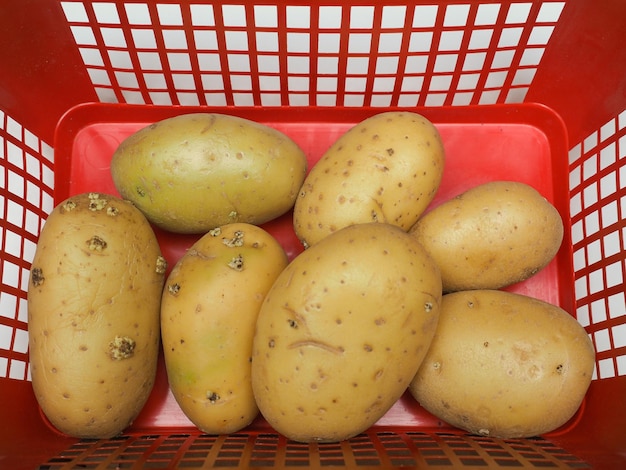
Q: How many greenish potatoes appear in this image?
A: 2